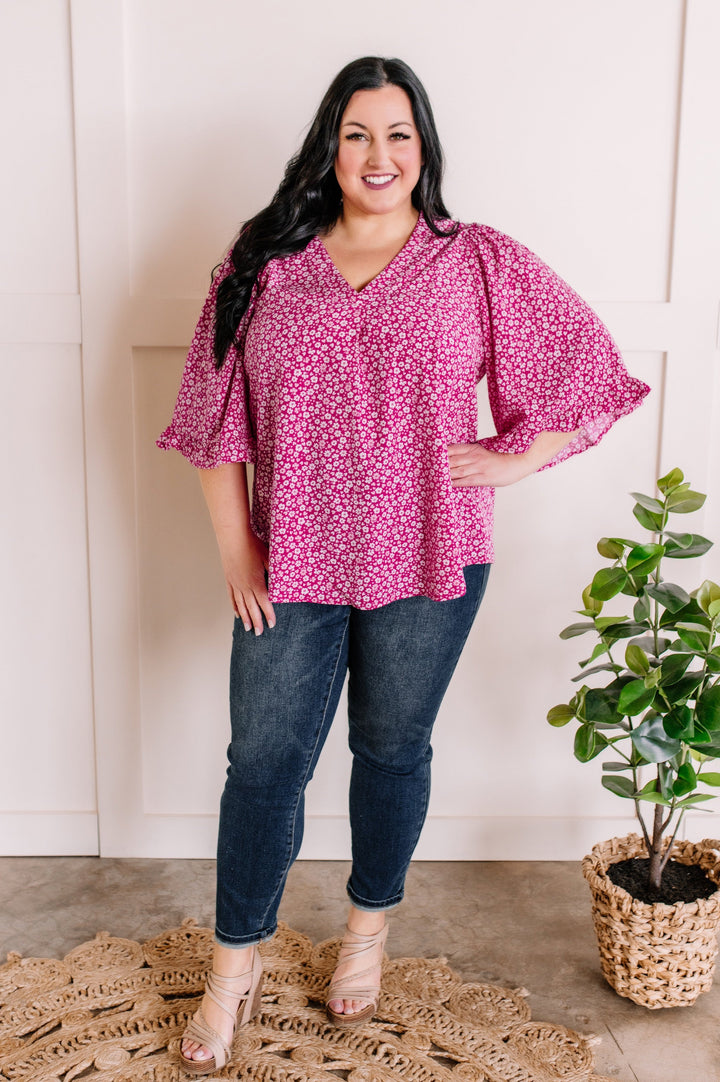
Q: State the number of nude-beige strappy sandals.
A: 2